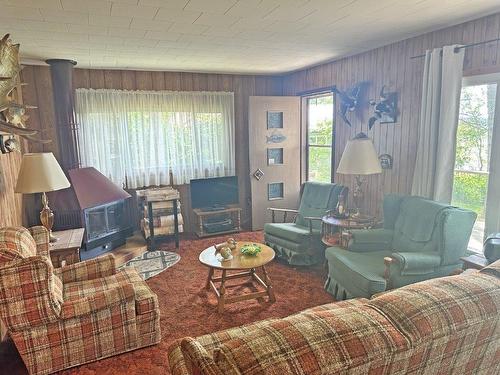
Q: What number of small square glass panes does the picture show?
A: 3